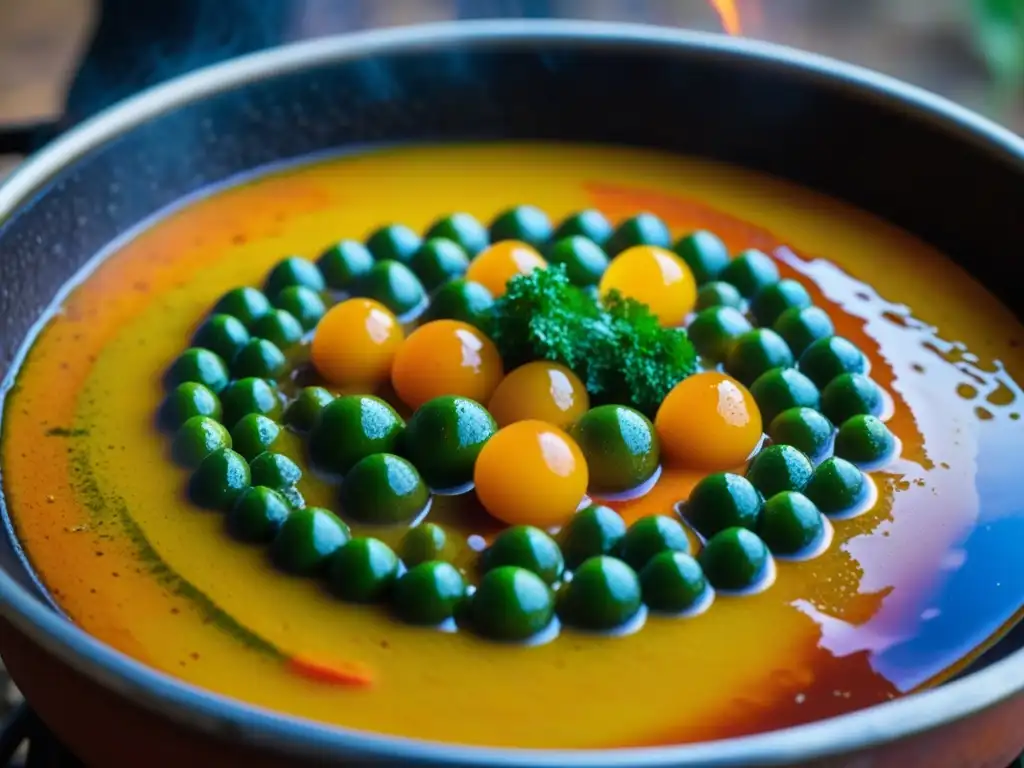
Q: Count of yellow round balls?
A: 7